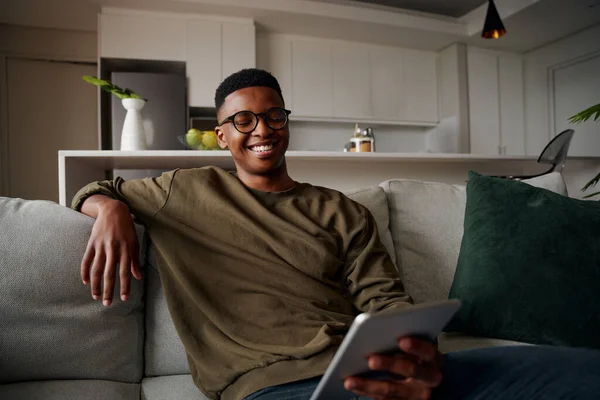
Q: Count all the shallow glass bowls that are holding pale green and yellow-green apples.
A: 1